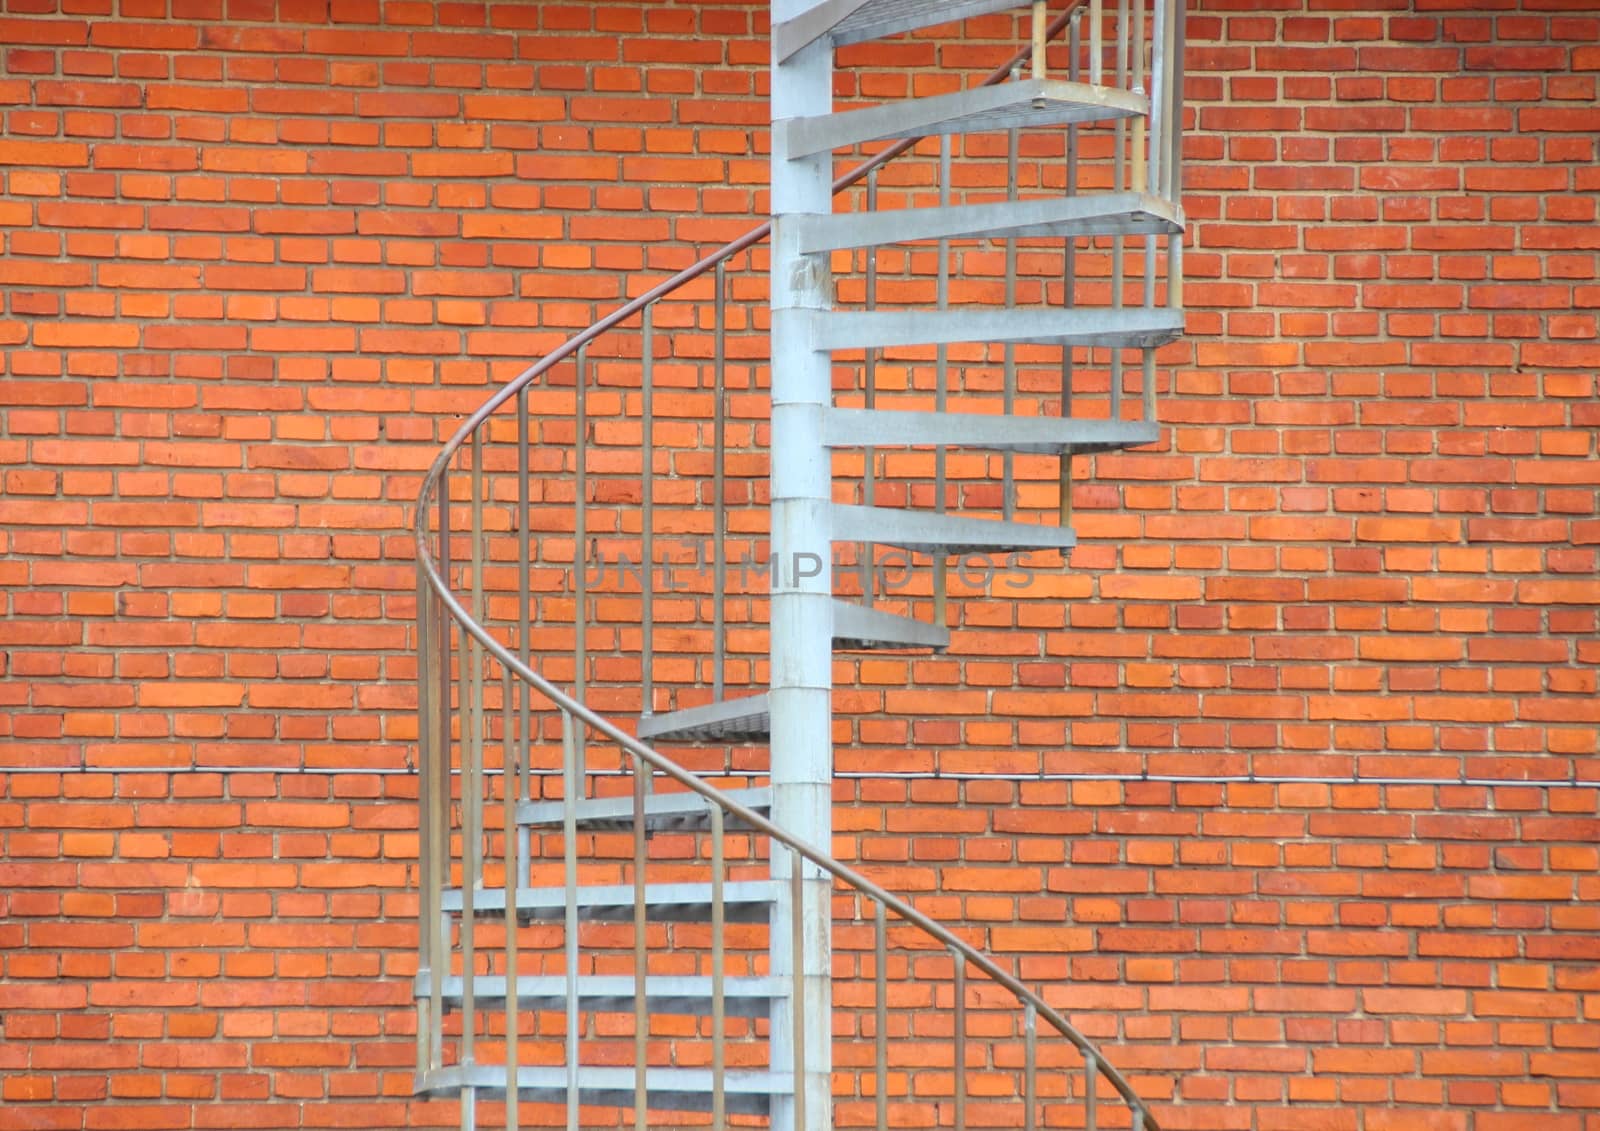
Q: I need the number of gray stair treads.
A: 12